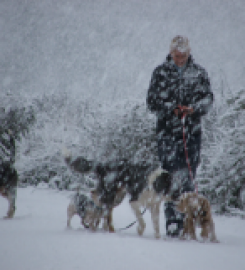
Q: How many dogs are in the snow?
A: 4